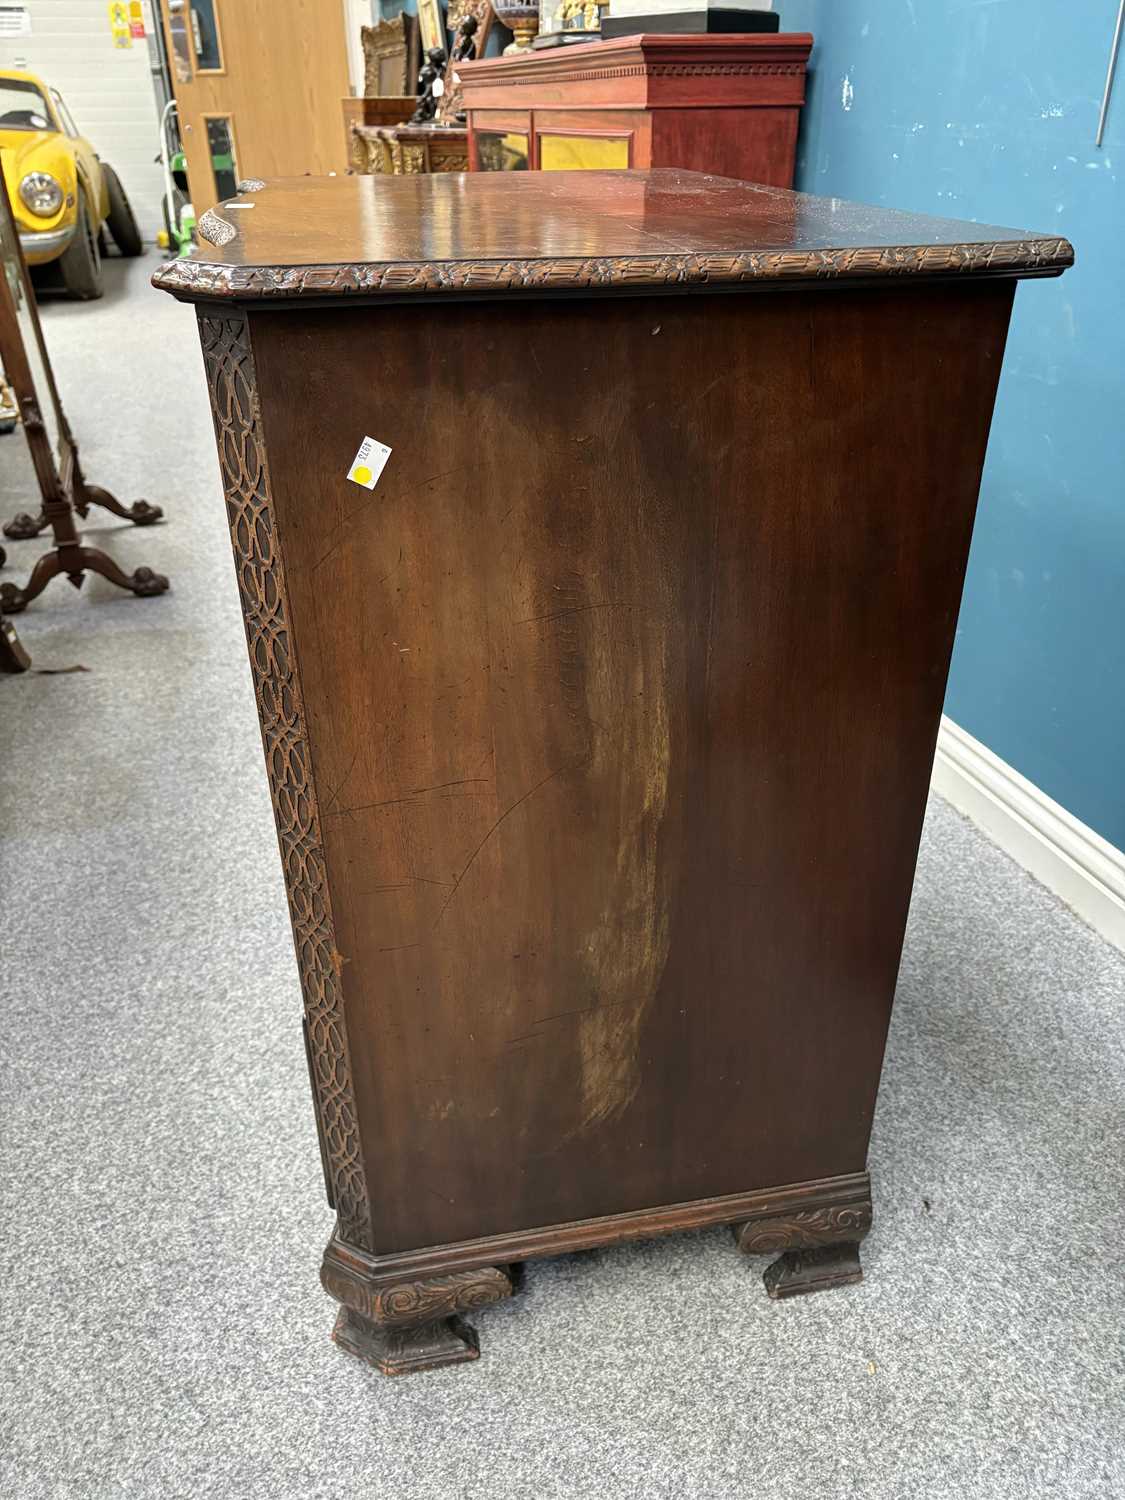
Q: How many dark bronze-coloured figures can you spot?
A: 2